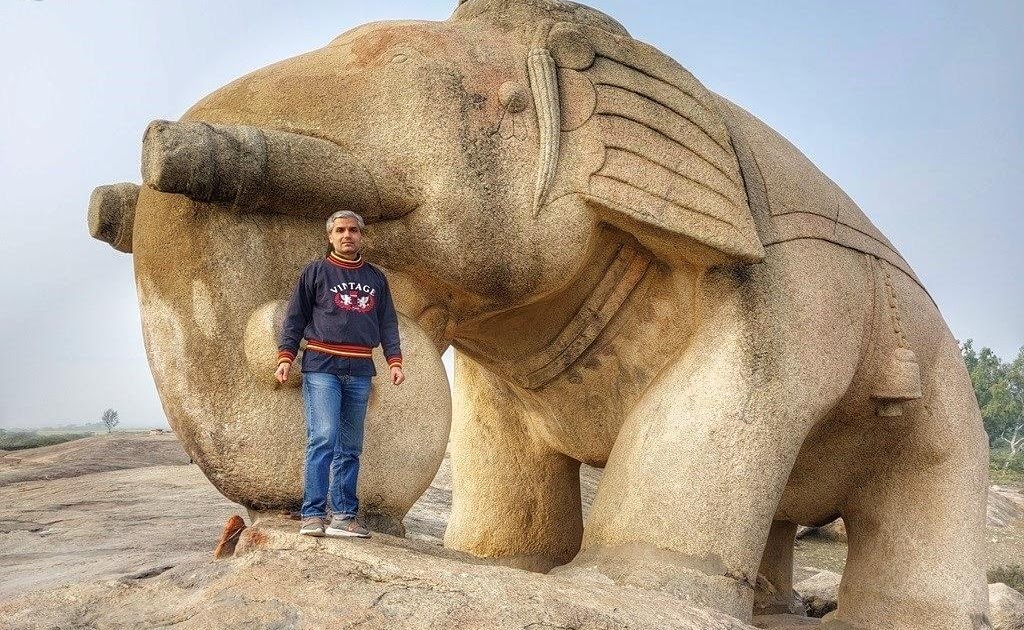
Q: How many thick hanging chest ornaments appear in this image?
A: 1